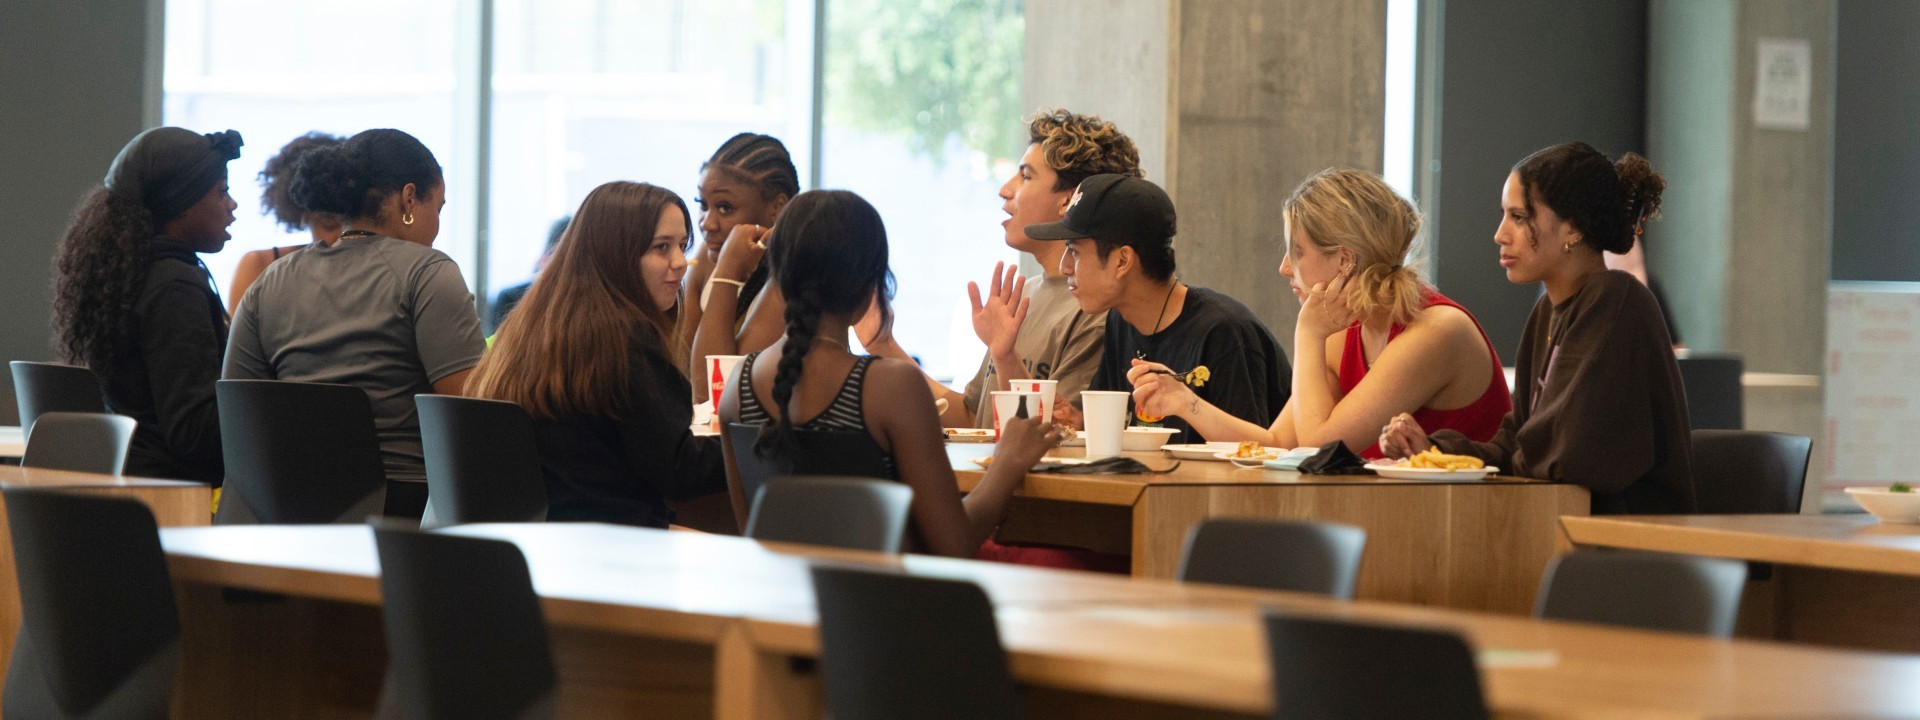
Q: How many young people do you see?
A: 10